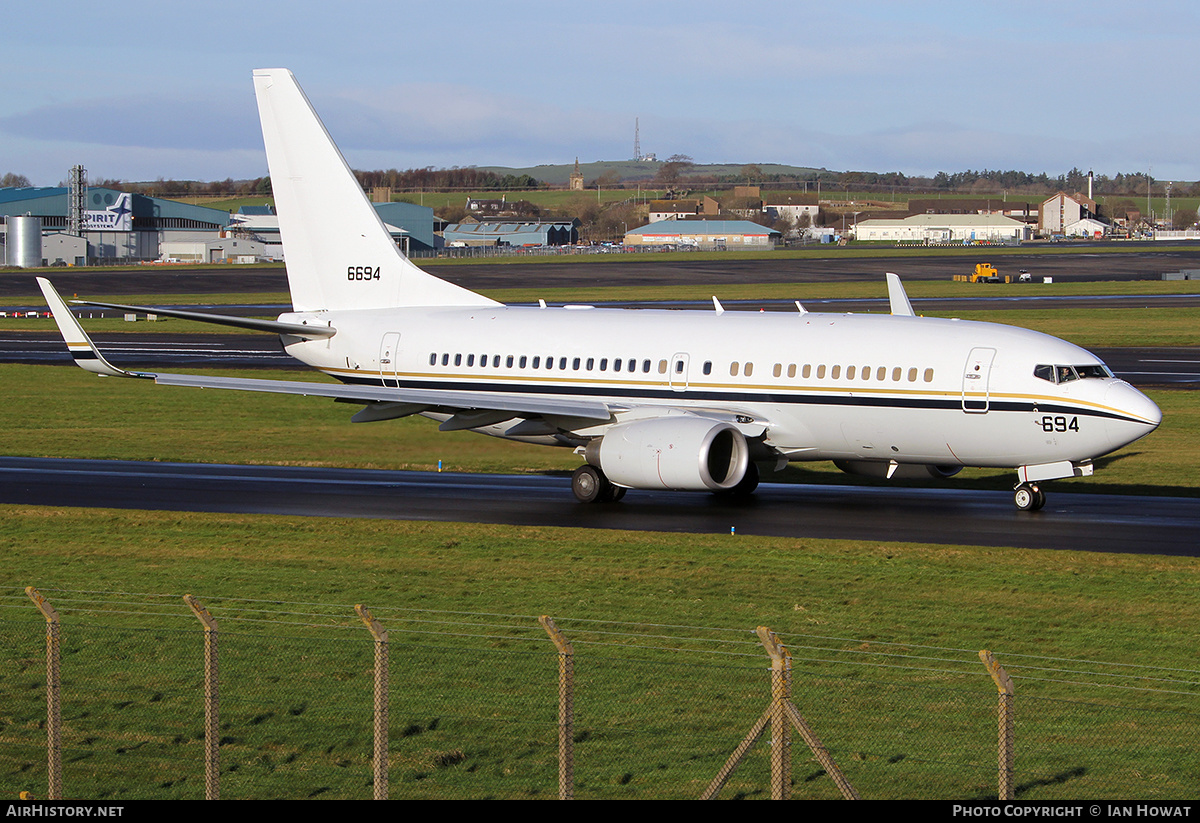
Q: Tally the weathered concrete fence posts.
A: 6